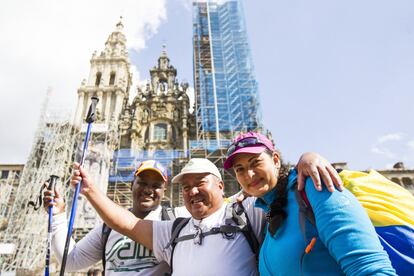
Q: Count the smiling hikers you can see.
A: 3